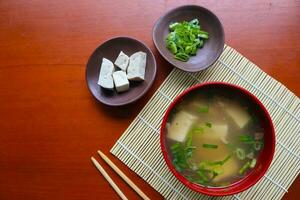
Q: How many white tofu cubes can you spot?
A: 4